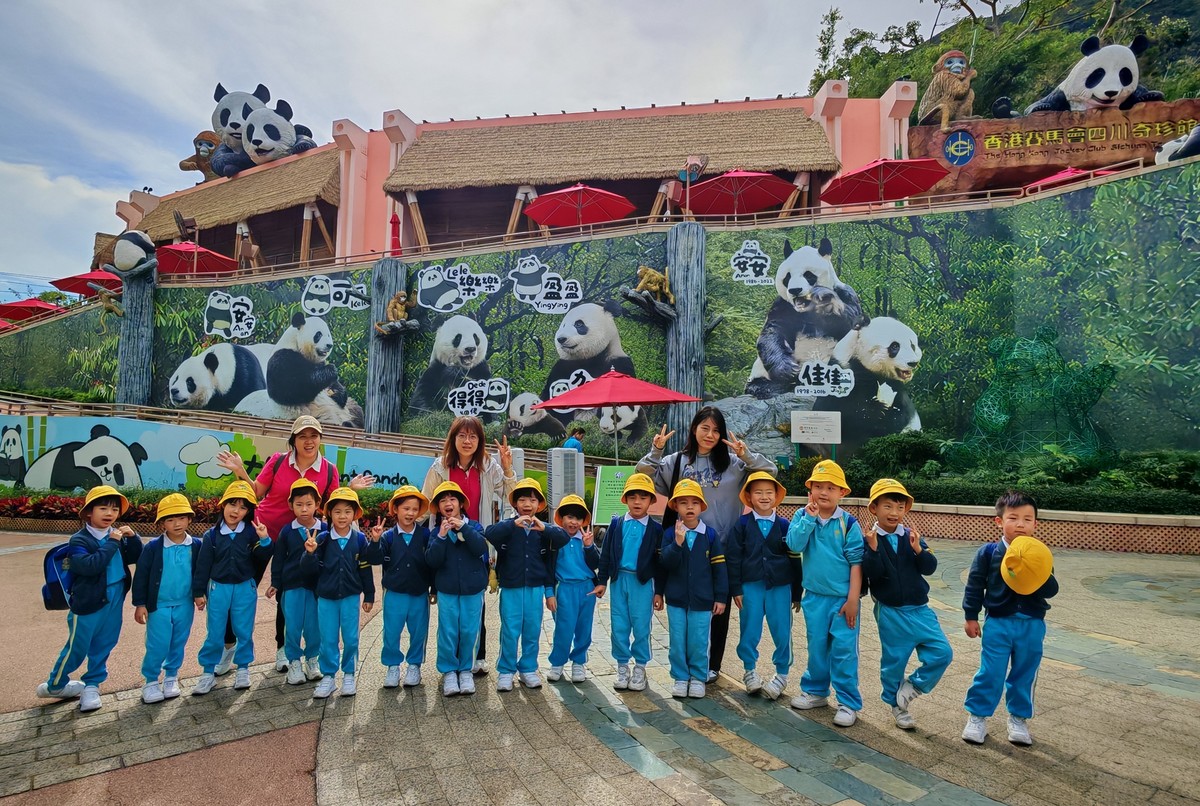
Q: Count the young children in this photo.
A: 15